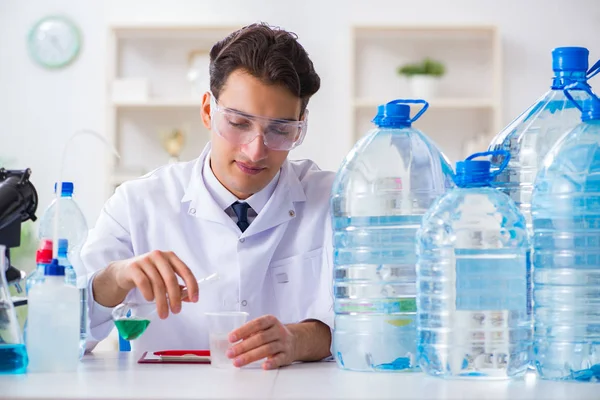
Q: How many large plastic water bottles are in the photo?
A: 4